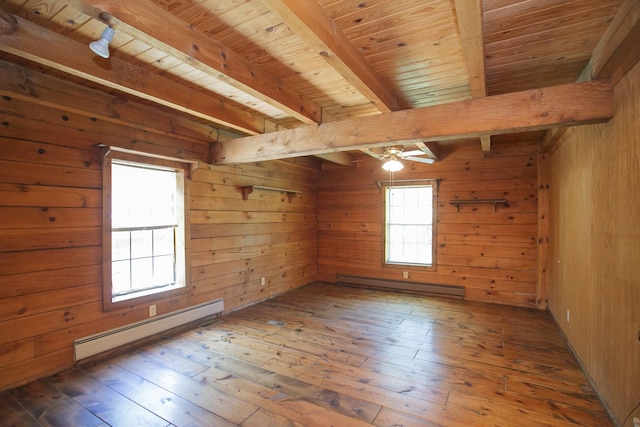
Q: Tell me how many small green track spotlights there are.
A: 0